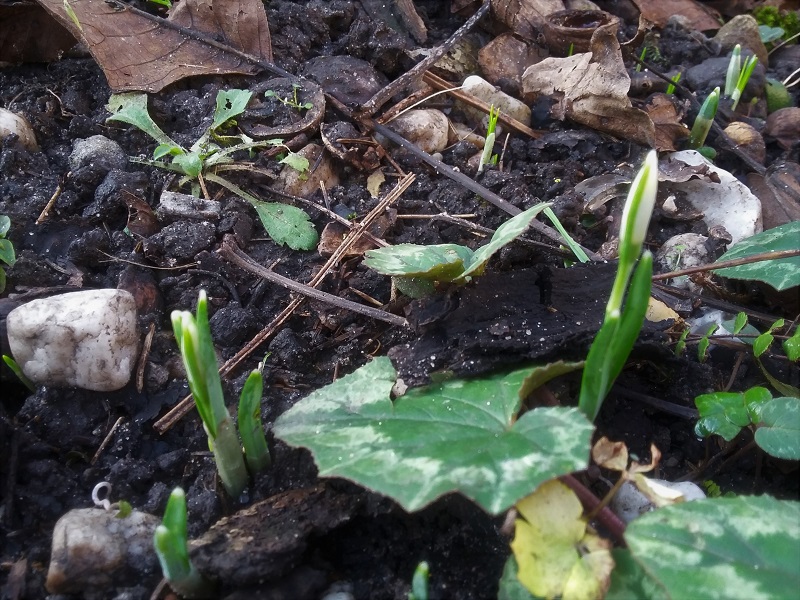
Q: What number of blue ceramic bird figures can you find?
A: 0